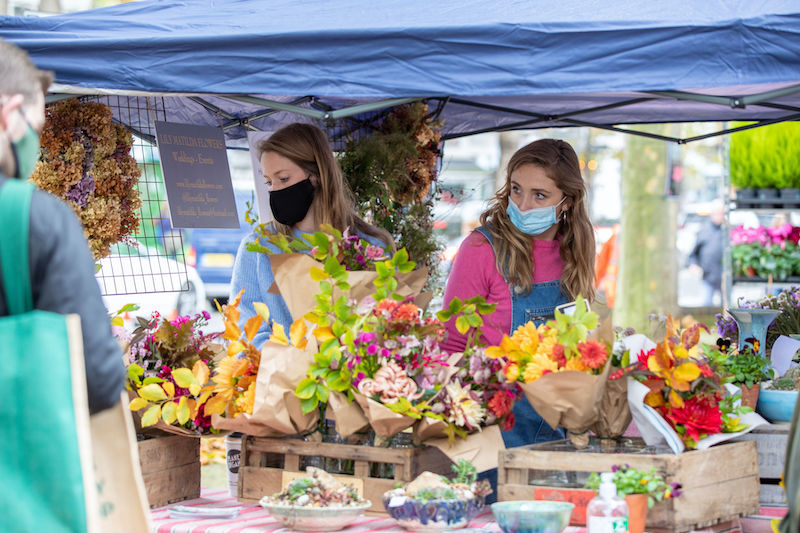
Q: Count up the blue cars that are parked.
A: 1